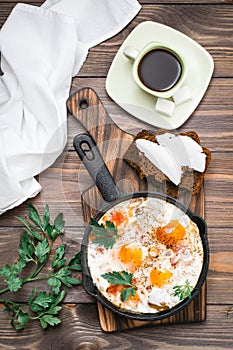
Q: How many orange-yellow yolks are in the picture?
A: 3